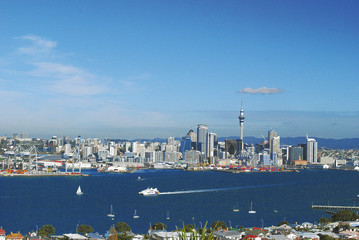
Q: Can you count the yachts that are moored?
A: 6